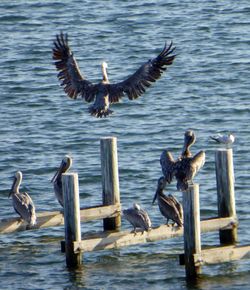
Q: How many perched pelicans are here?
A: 5